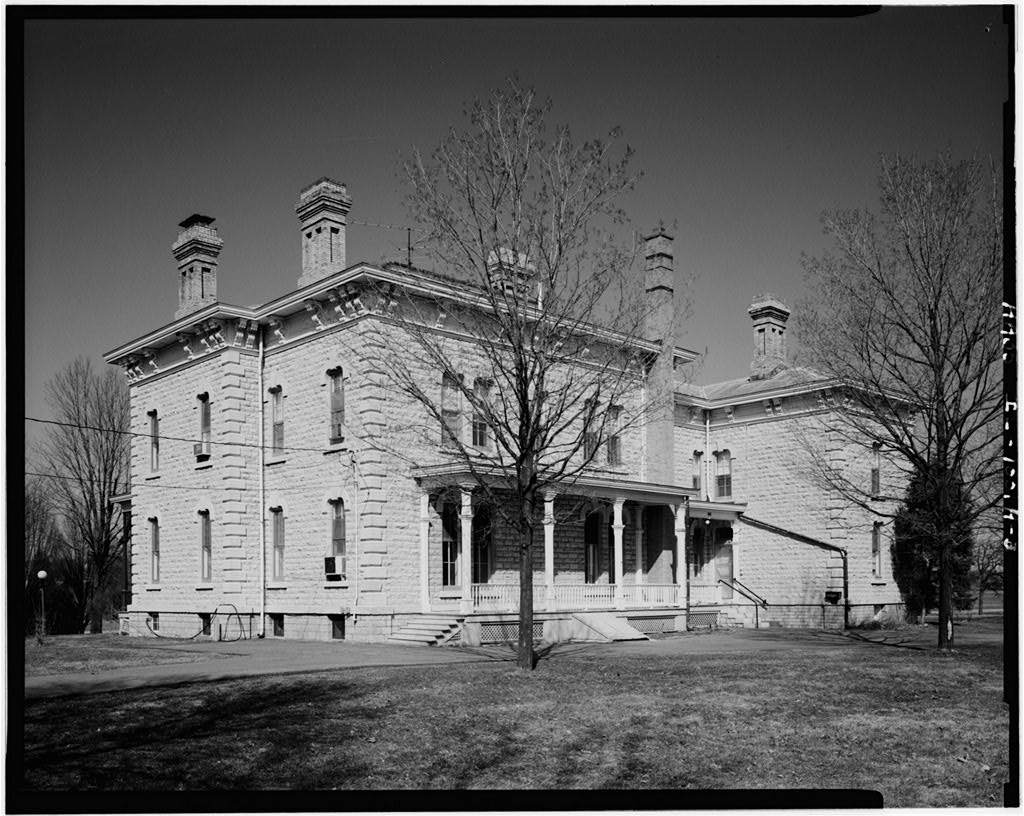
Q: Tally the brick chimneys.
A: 5